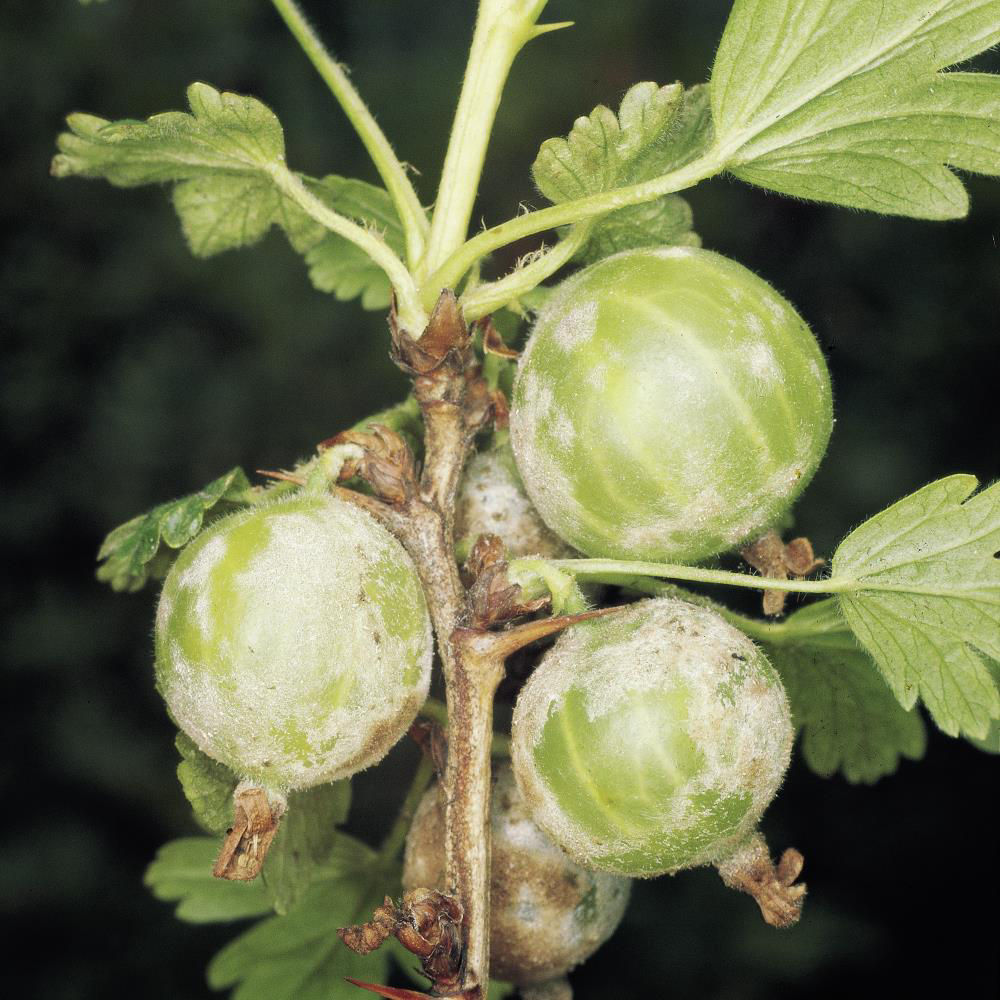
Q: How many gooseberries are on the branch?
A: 5